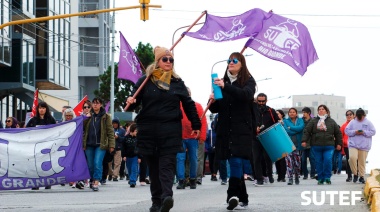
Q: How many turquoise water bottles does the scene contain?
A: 1